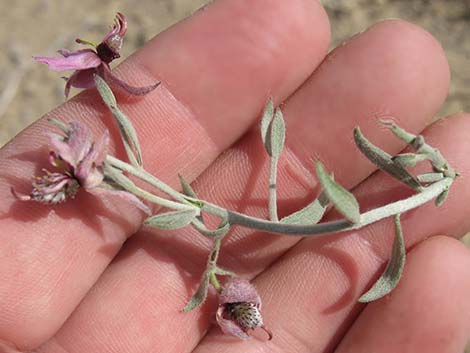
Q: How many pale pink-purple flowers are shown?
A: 3